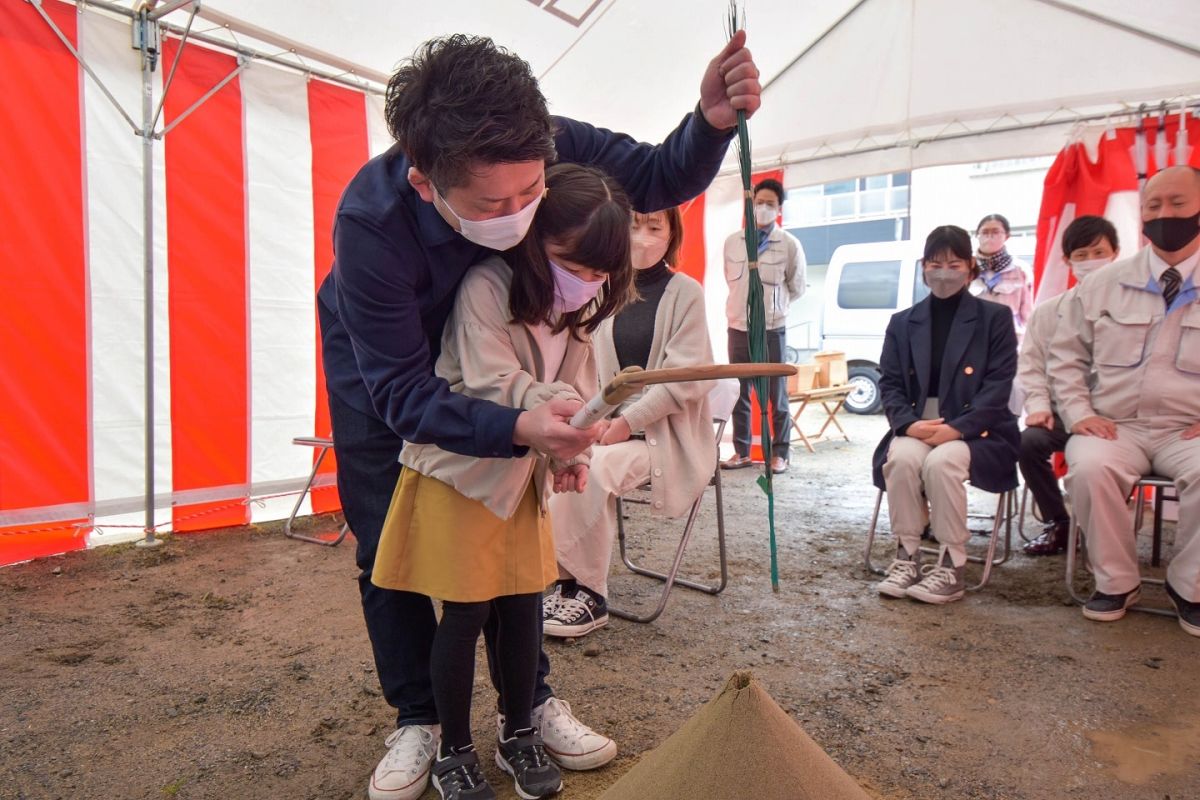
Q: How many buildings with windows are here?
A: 1